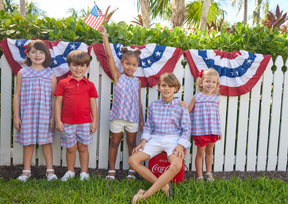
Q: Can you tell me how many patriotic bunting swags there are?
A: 3